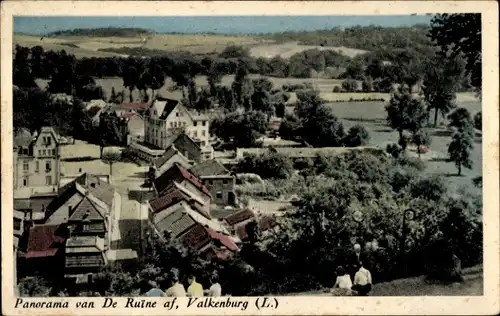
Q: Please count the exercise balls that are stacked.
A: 0